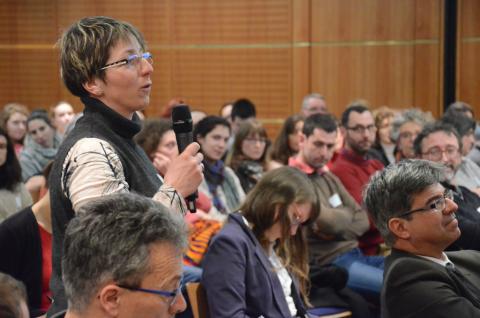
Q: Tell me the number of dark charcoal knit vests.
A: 1